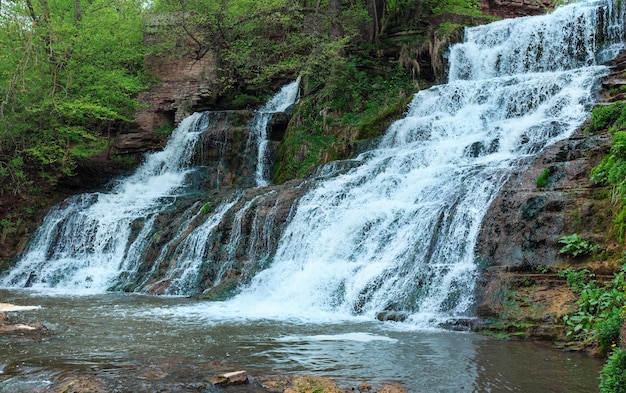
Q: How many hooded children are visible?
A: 0